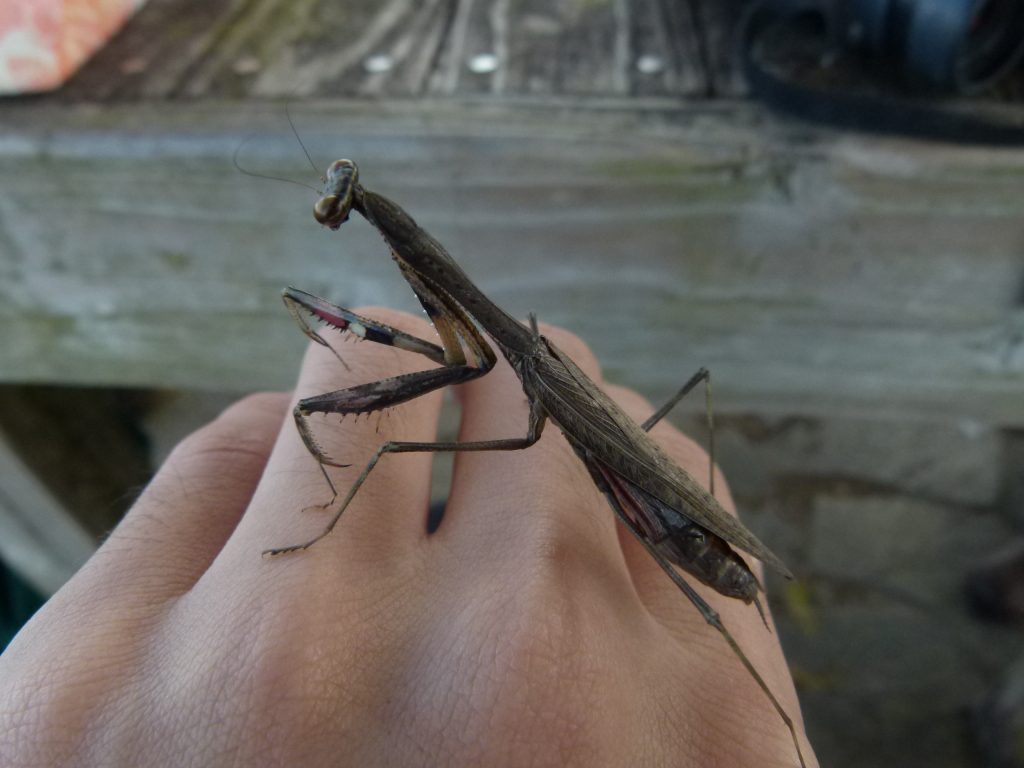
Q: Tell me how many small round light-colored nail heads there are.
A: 3